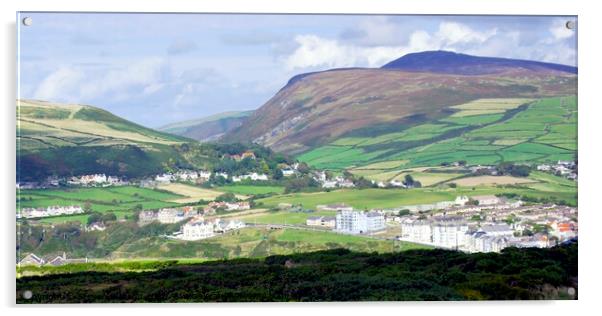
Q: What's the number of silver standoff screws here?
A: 4